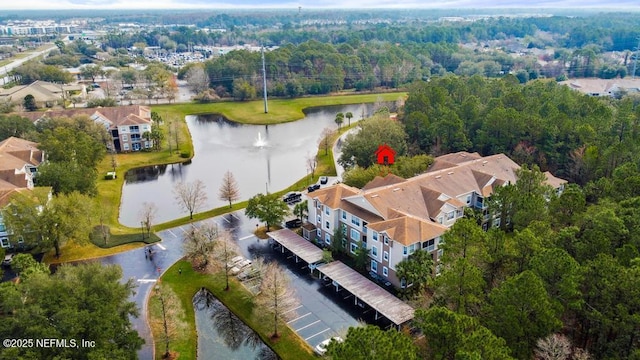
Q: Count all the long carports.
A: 2